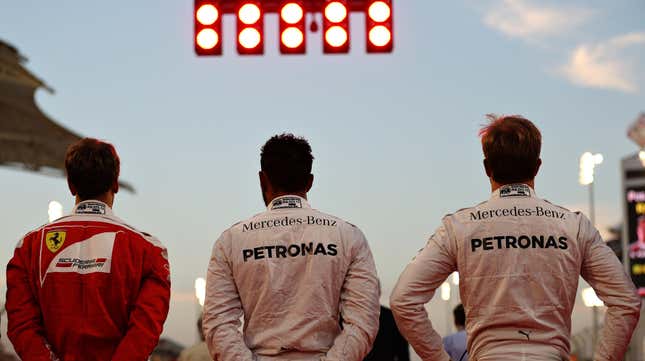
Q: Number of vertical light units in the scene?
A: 5